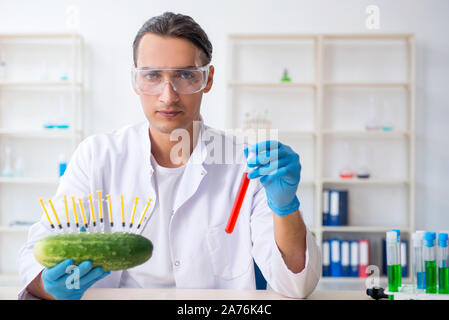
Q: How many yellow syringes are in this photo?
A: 11